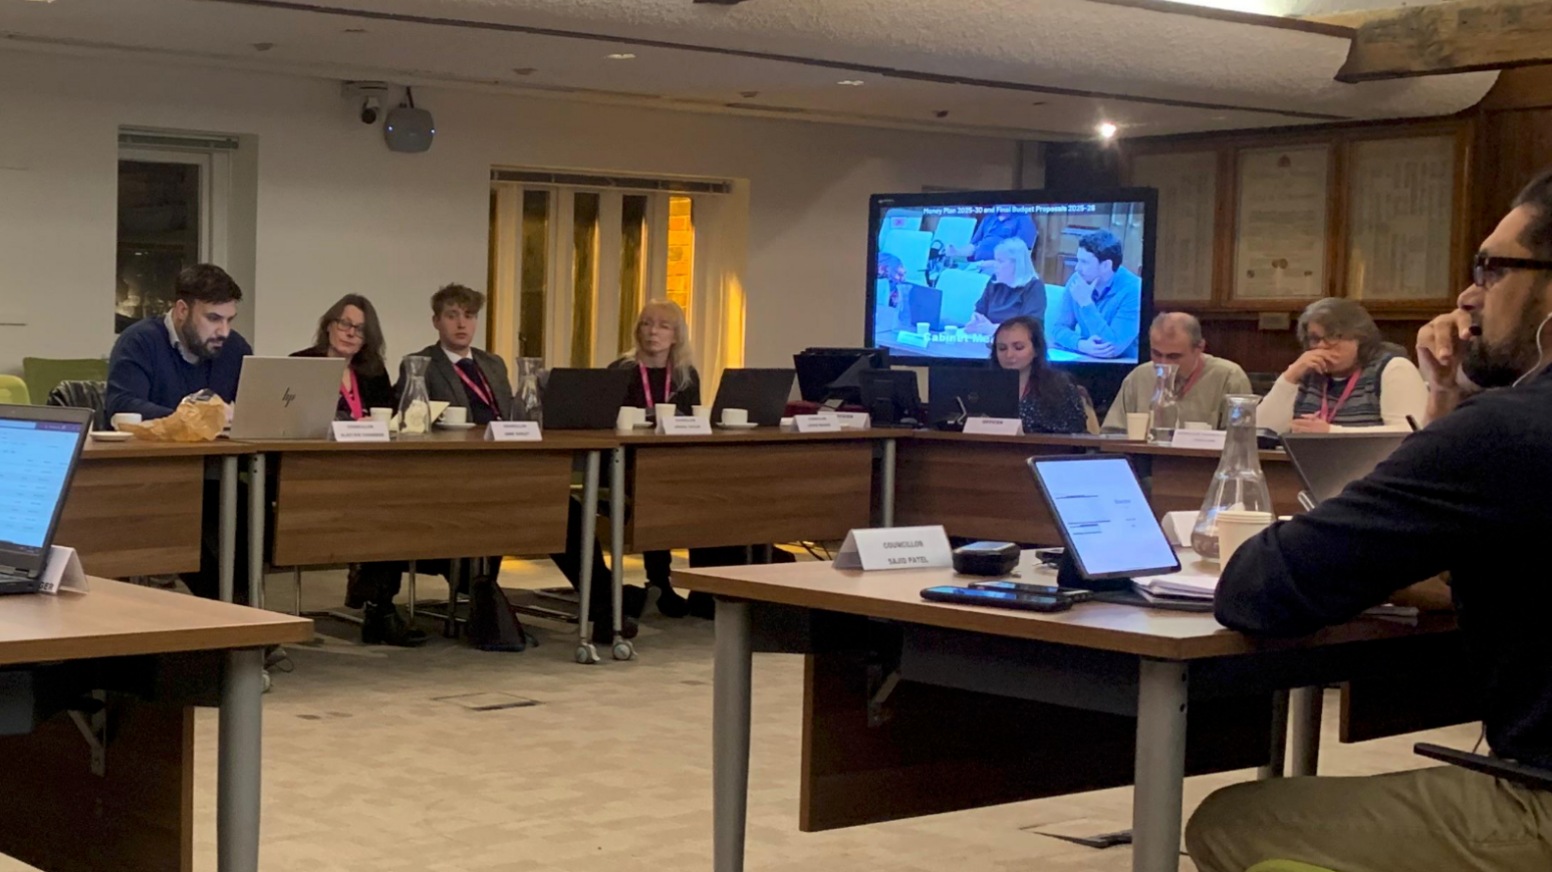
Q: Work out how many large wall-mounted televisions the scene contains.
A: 1